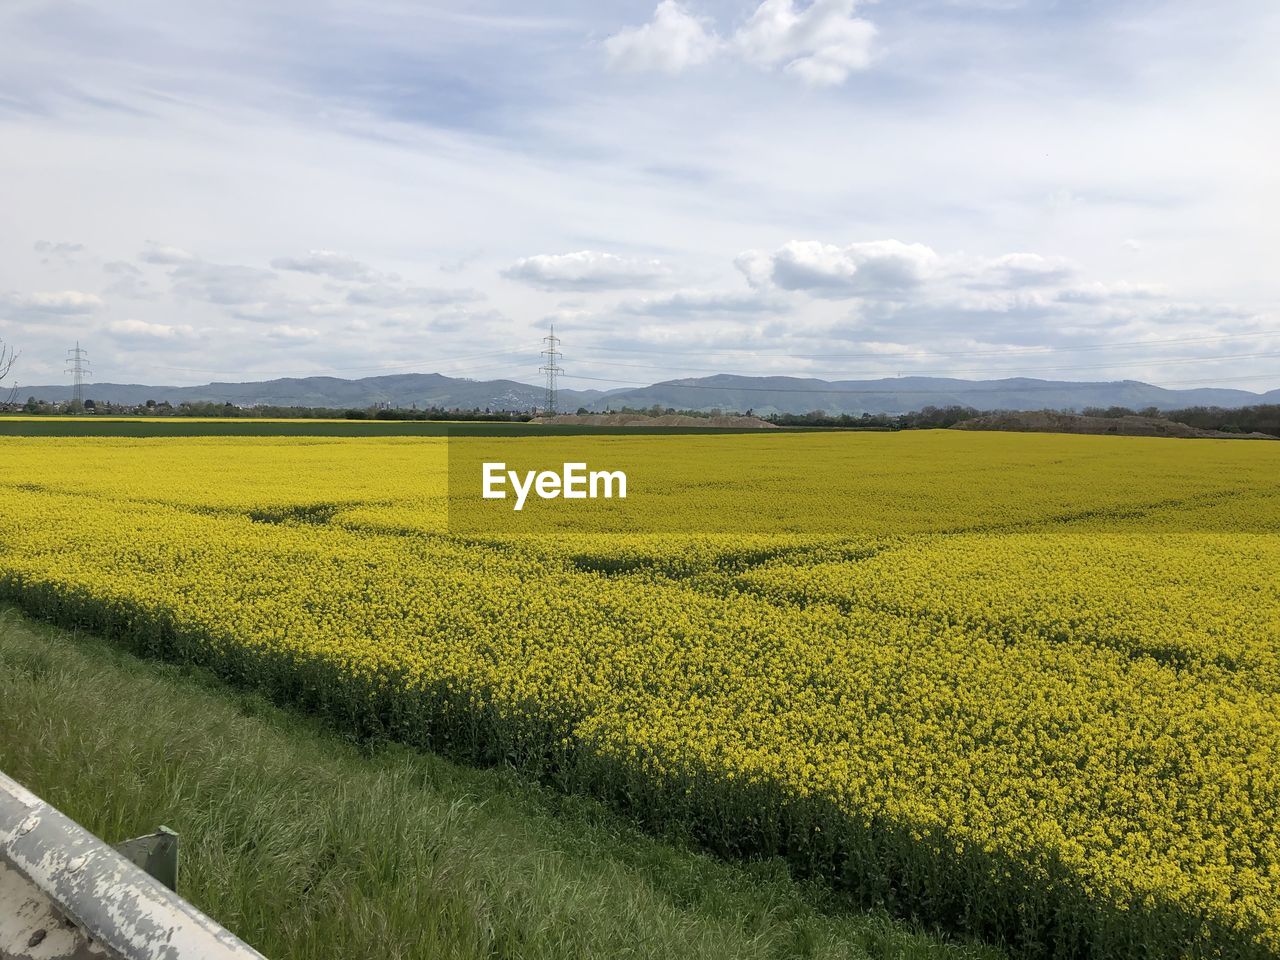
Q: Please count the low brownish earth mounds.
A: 2